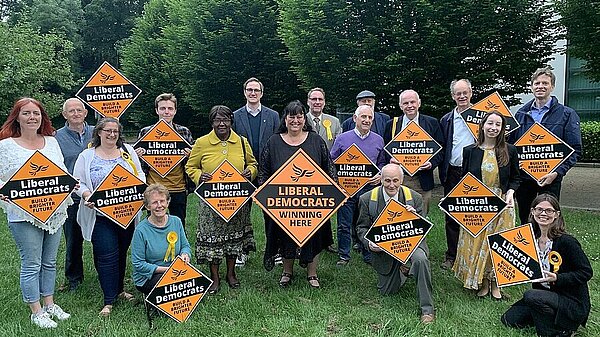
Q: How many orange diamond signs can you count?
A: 14